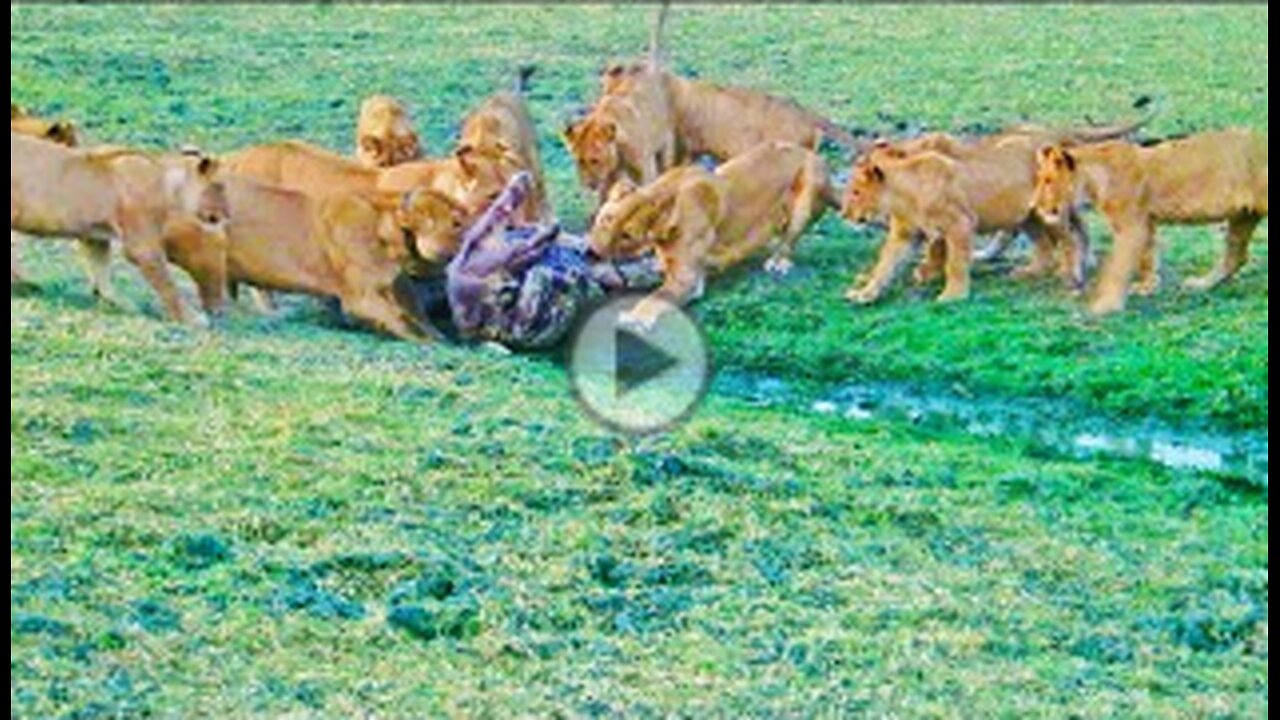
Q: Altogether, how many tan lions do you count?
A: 12